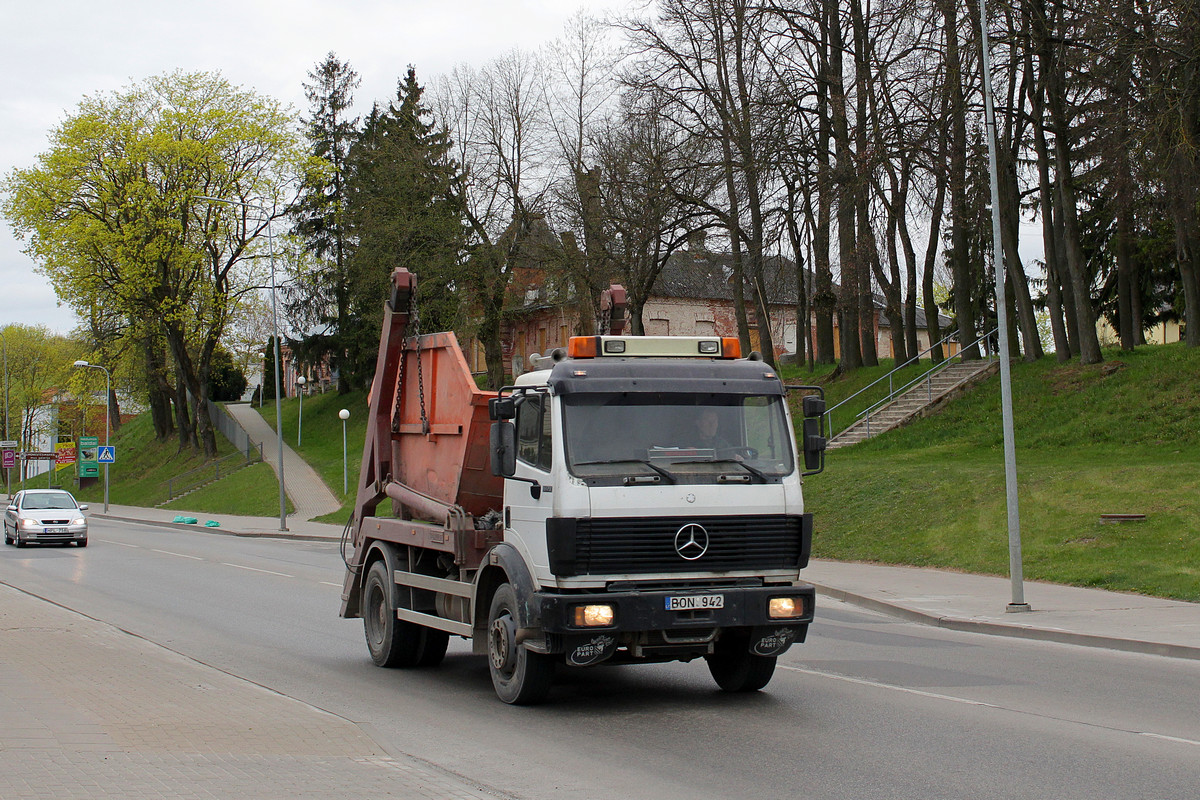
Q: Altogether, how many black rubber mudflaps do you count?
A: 2